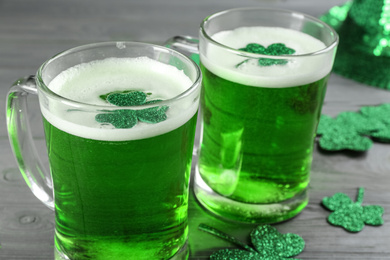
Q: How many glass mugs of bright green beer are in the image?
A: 2